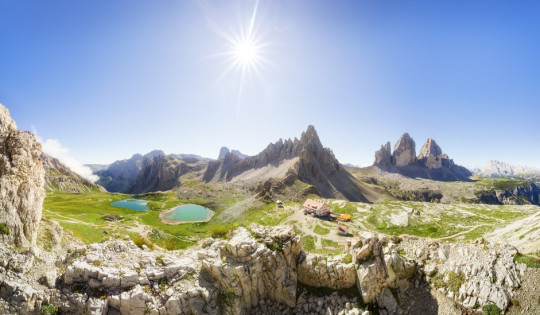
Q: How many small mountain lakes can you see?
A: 2